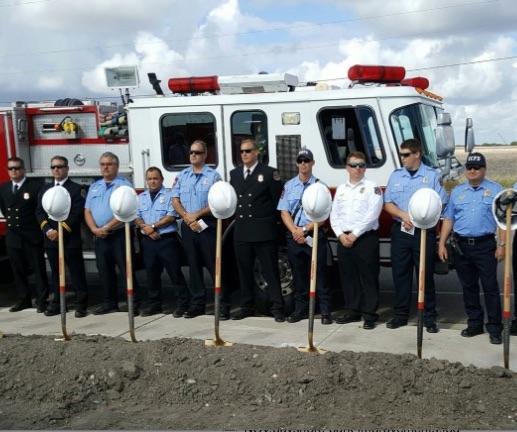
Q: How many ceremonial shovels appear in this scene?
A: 6